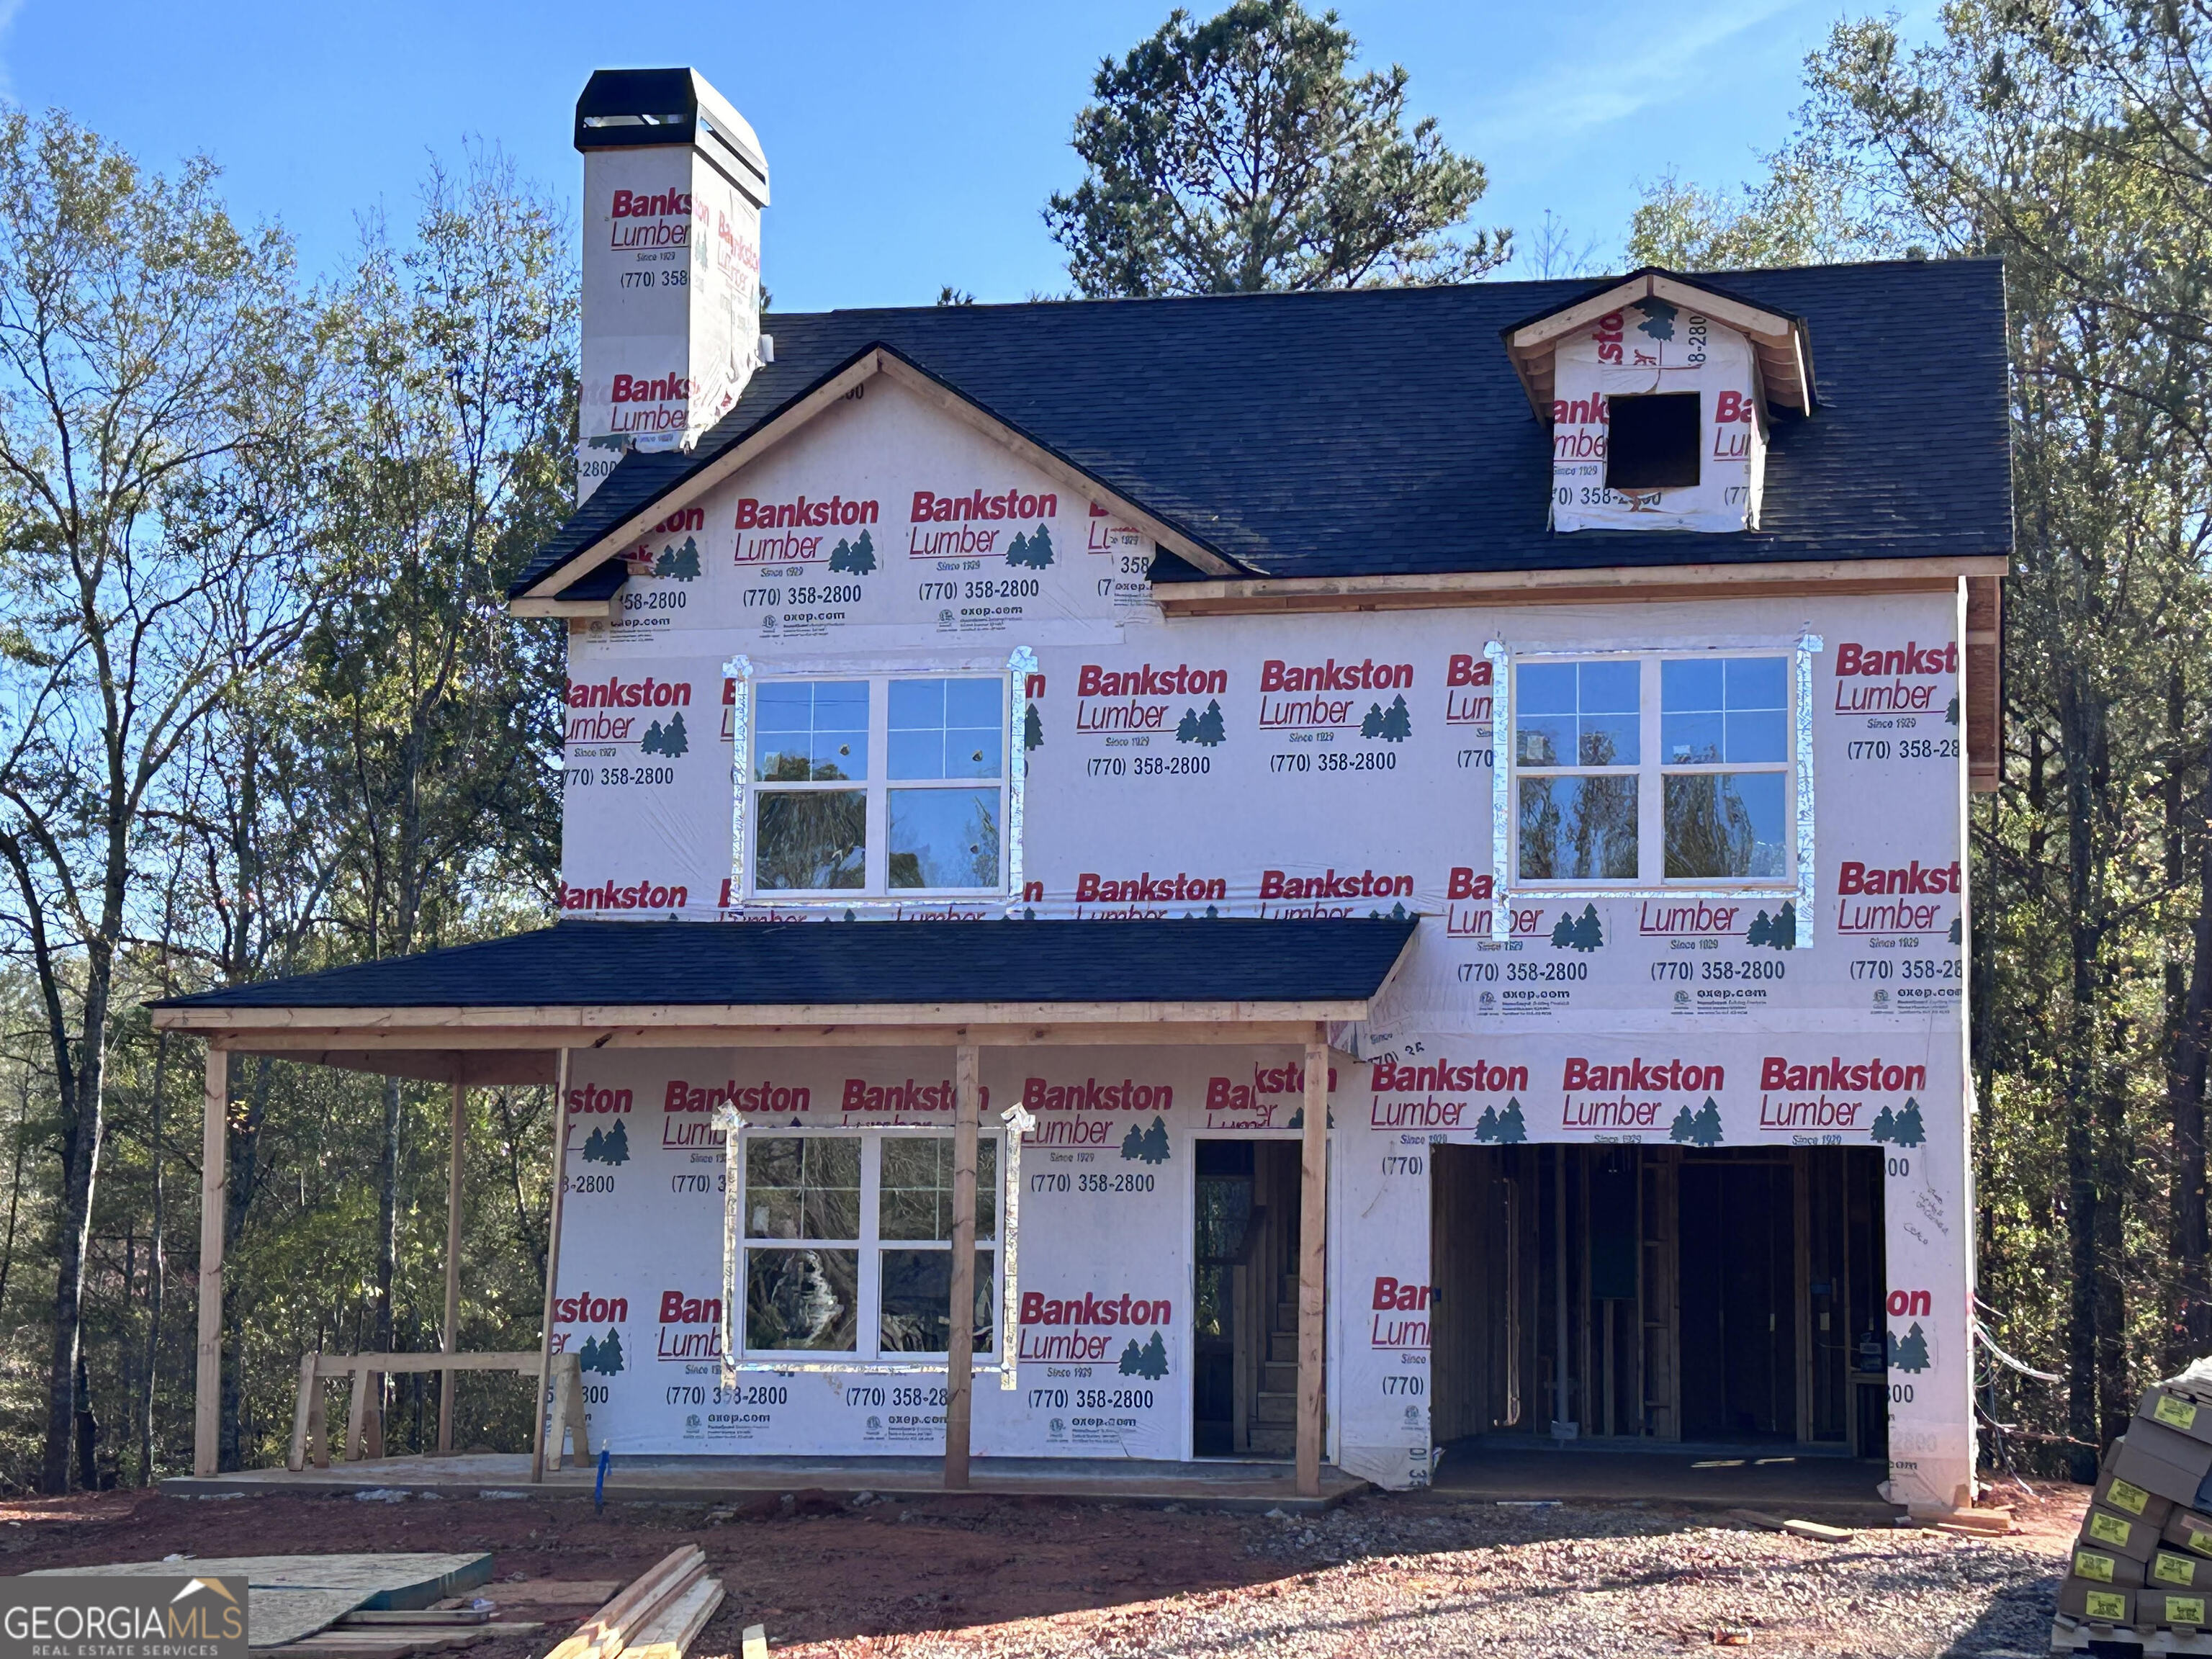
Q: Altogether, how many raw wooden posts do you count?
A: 5